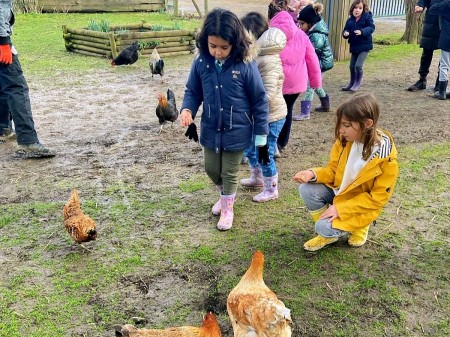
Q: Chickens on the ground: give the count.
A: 6